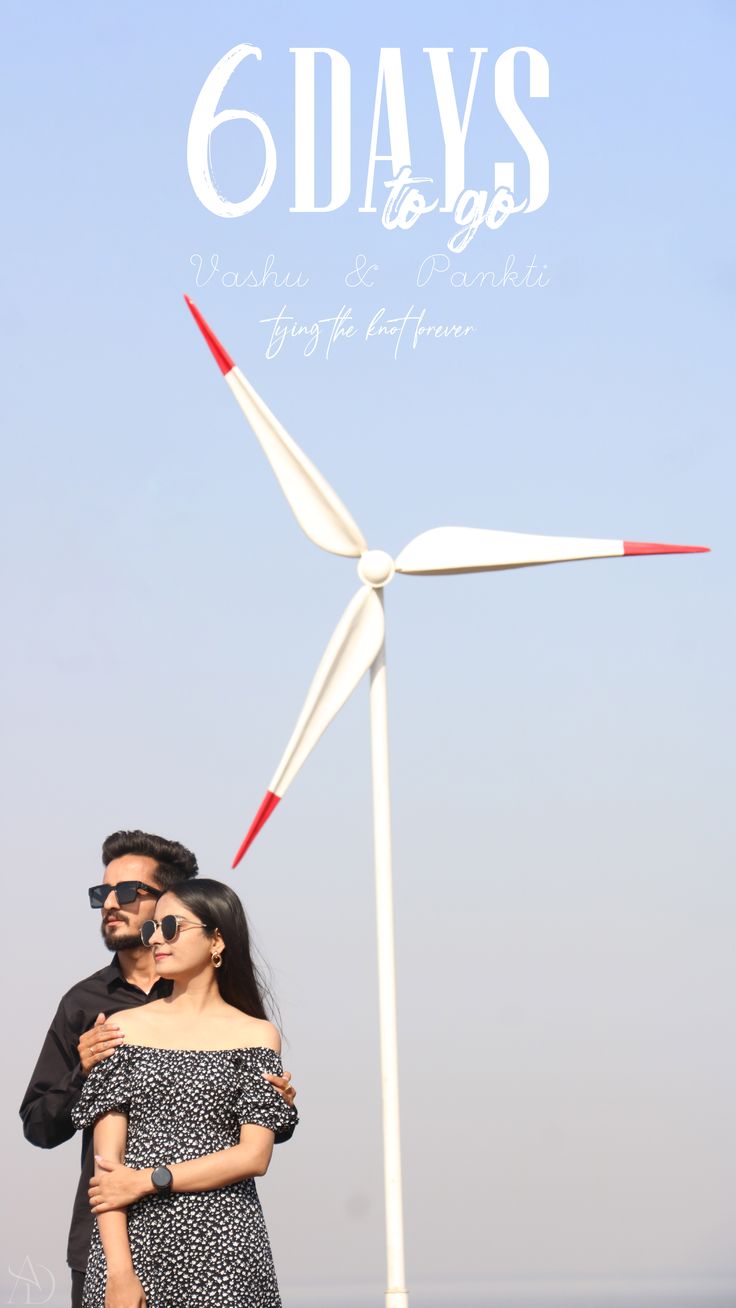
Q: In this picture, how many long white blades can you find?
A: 3